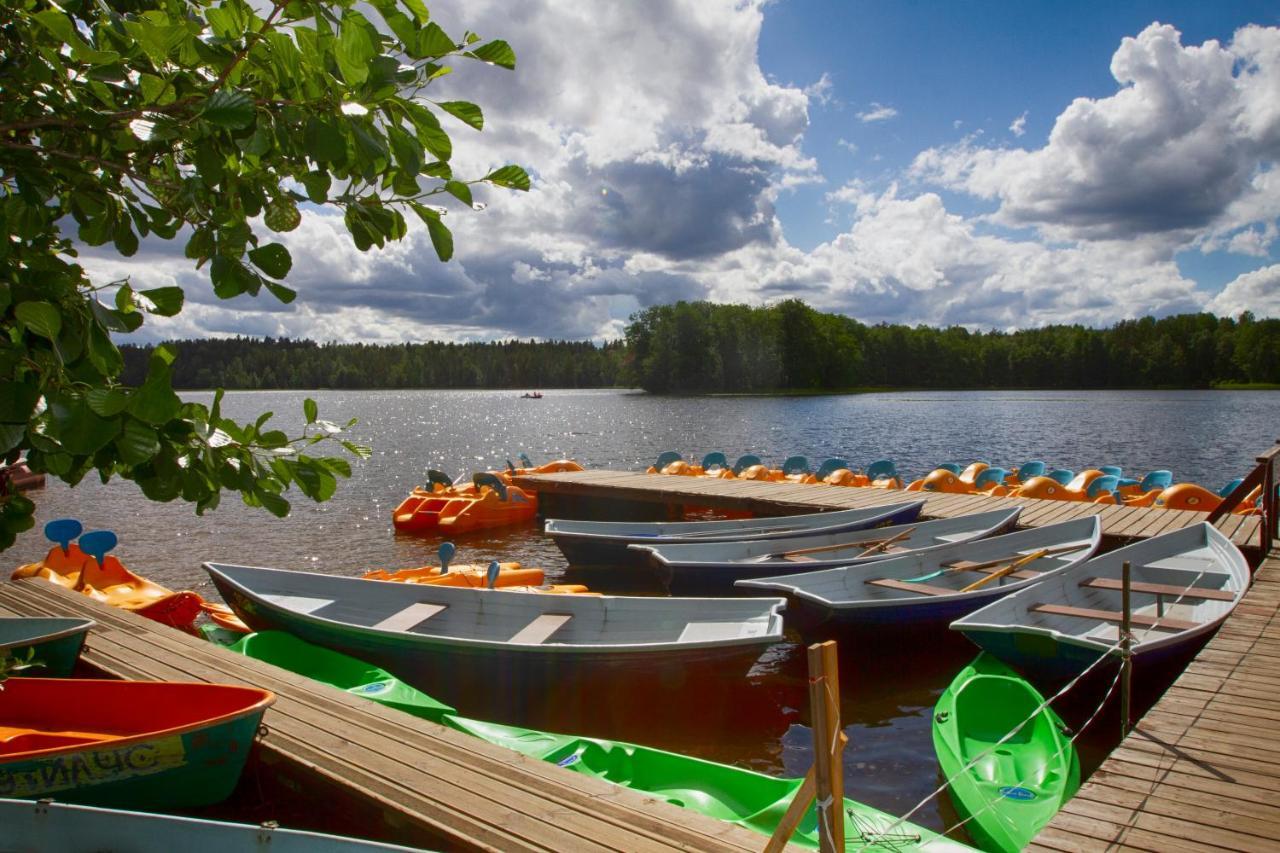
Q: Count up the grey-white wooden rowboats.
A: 5